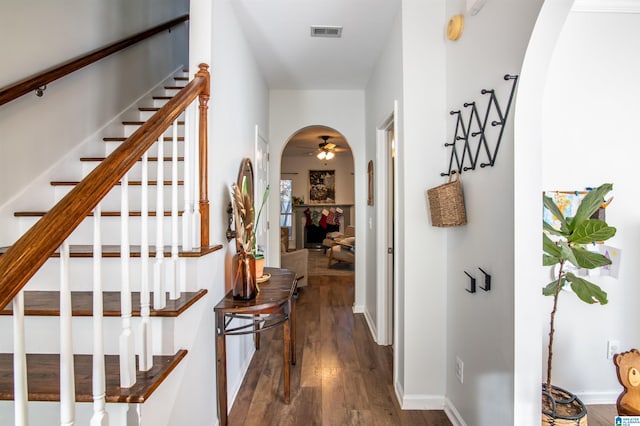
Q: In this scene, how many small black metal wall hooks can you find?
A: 2